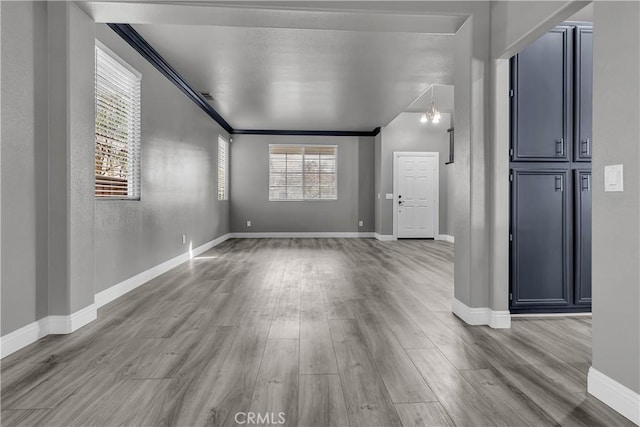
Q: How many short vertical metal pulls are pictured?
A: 4